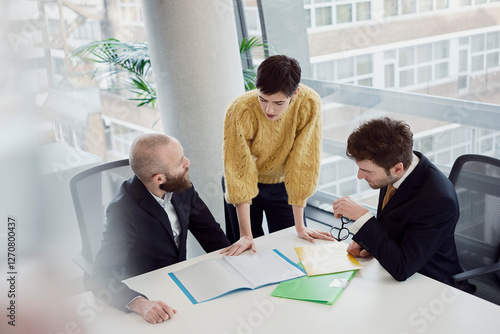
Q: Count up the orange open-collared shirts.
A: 0